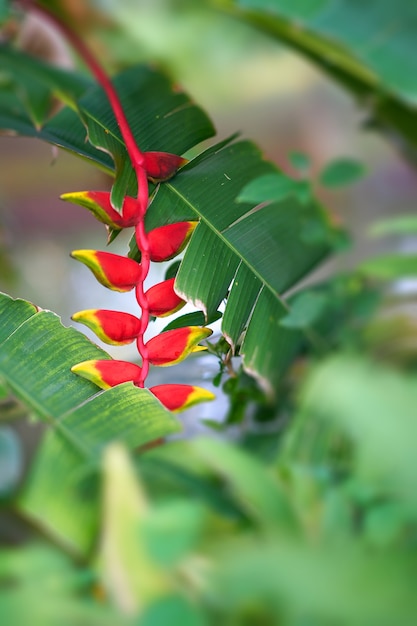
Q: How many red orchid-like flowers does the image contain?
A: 9